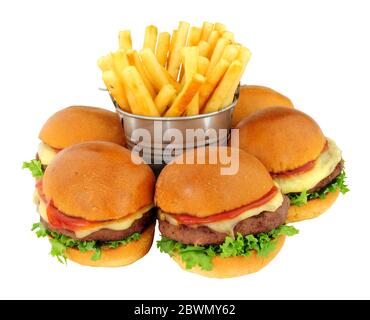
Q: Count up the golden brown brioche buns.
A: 5